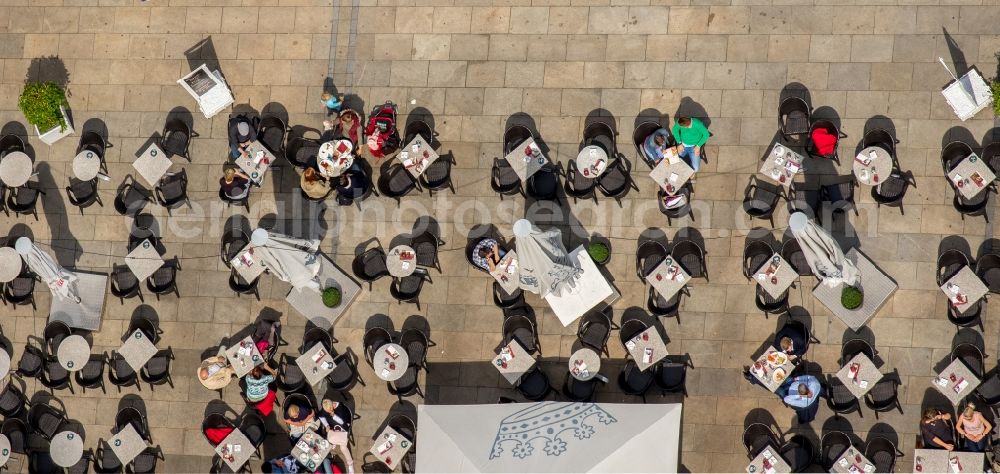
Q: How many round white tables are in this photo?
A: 13